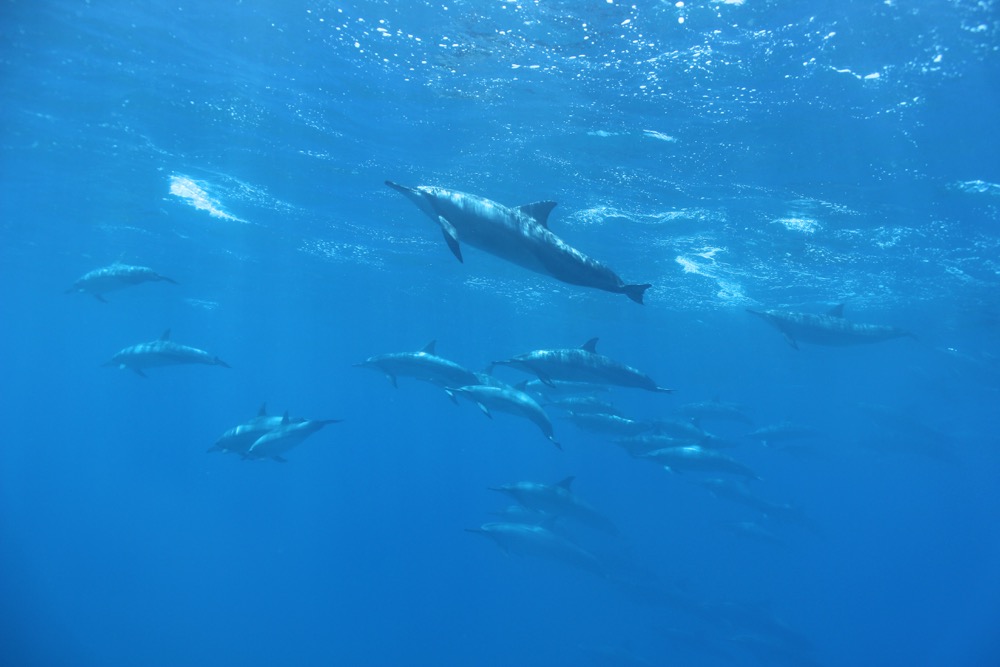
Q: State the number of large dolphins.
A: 1